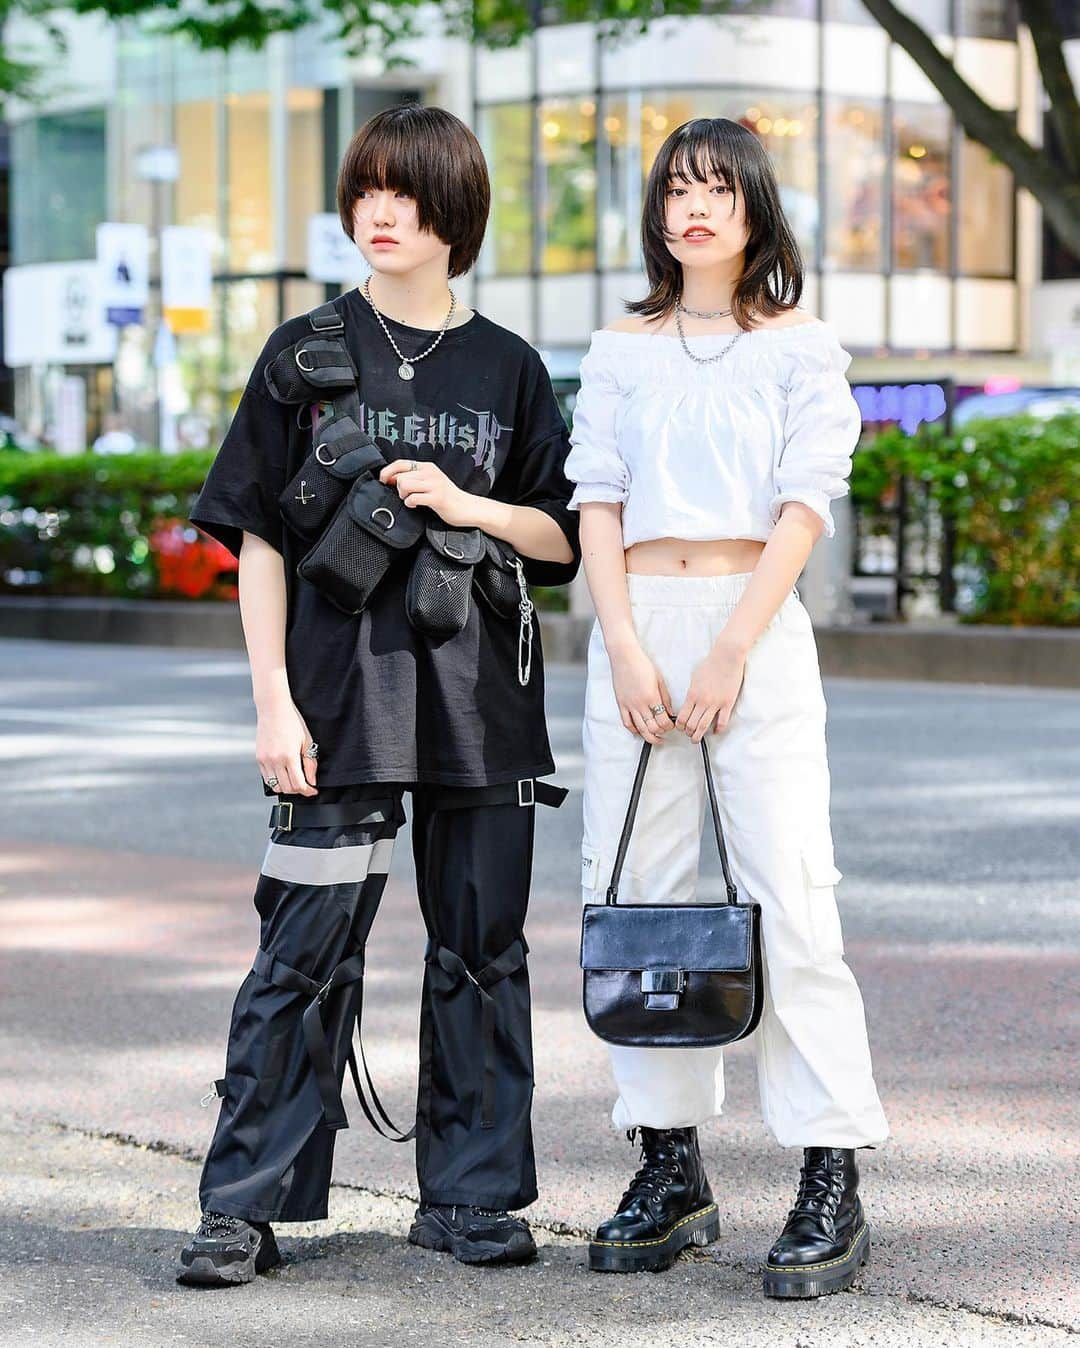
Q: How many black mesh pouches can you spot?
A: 5